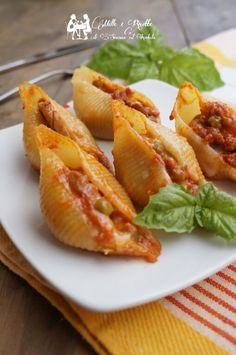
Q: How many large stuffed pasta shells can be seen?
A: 5